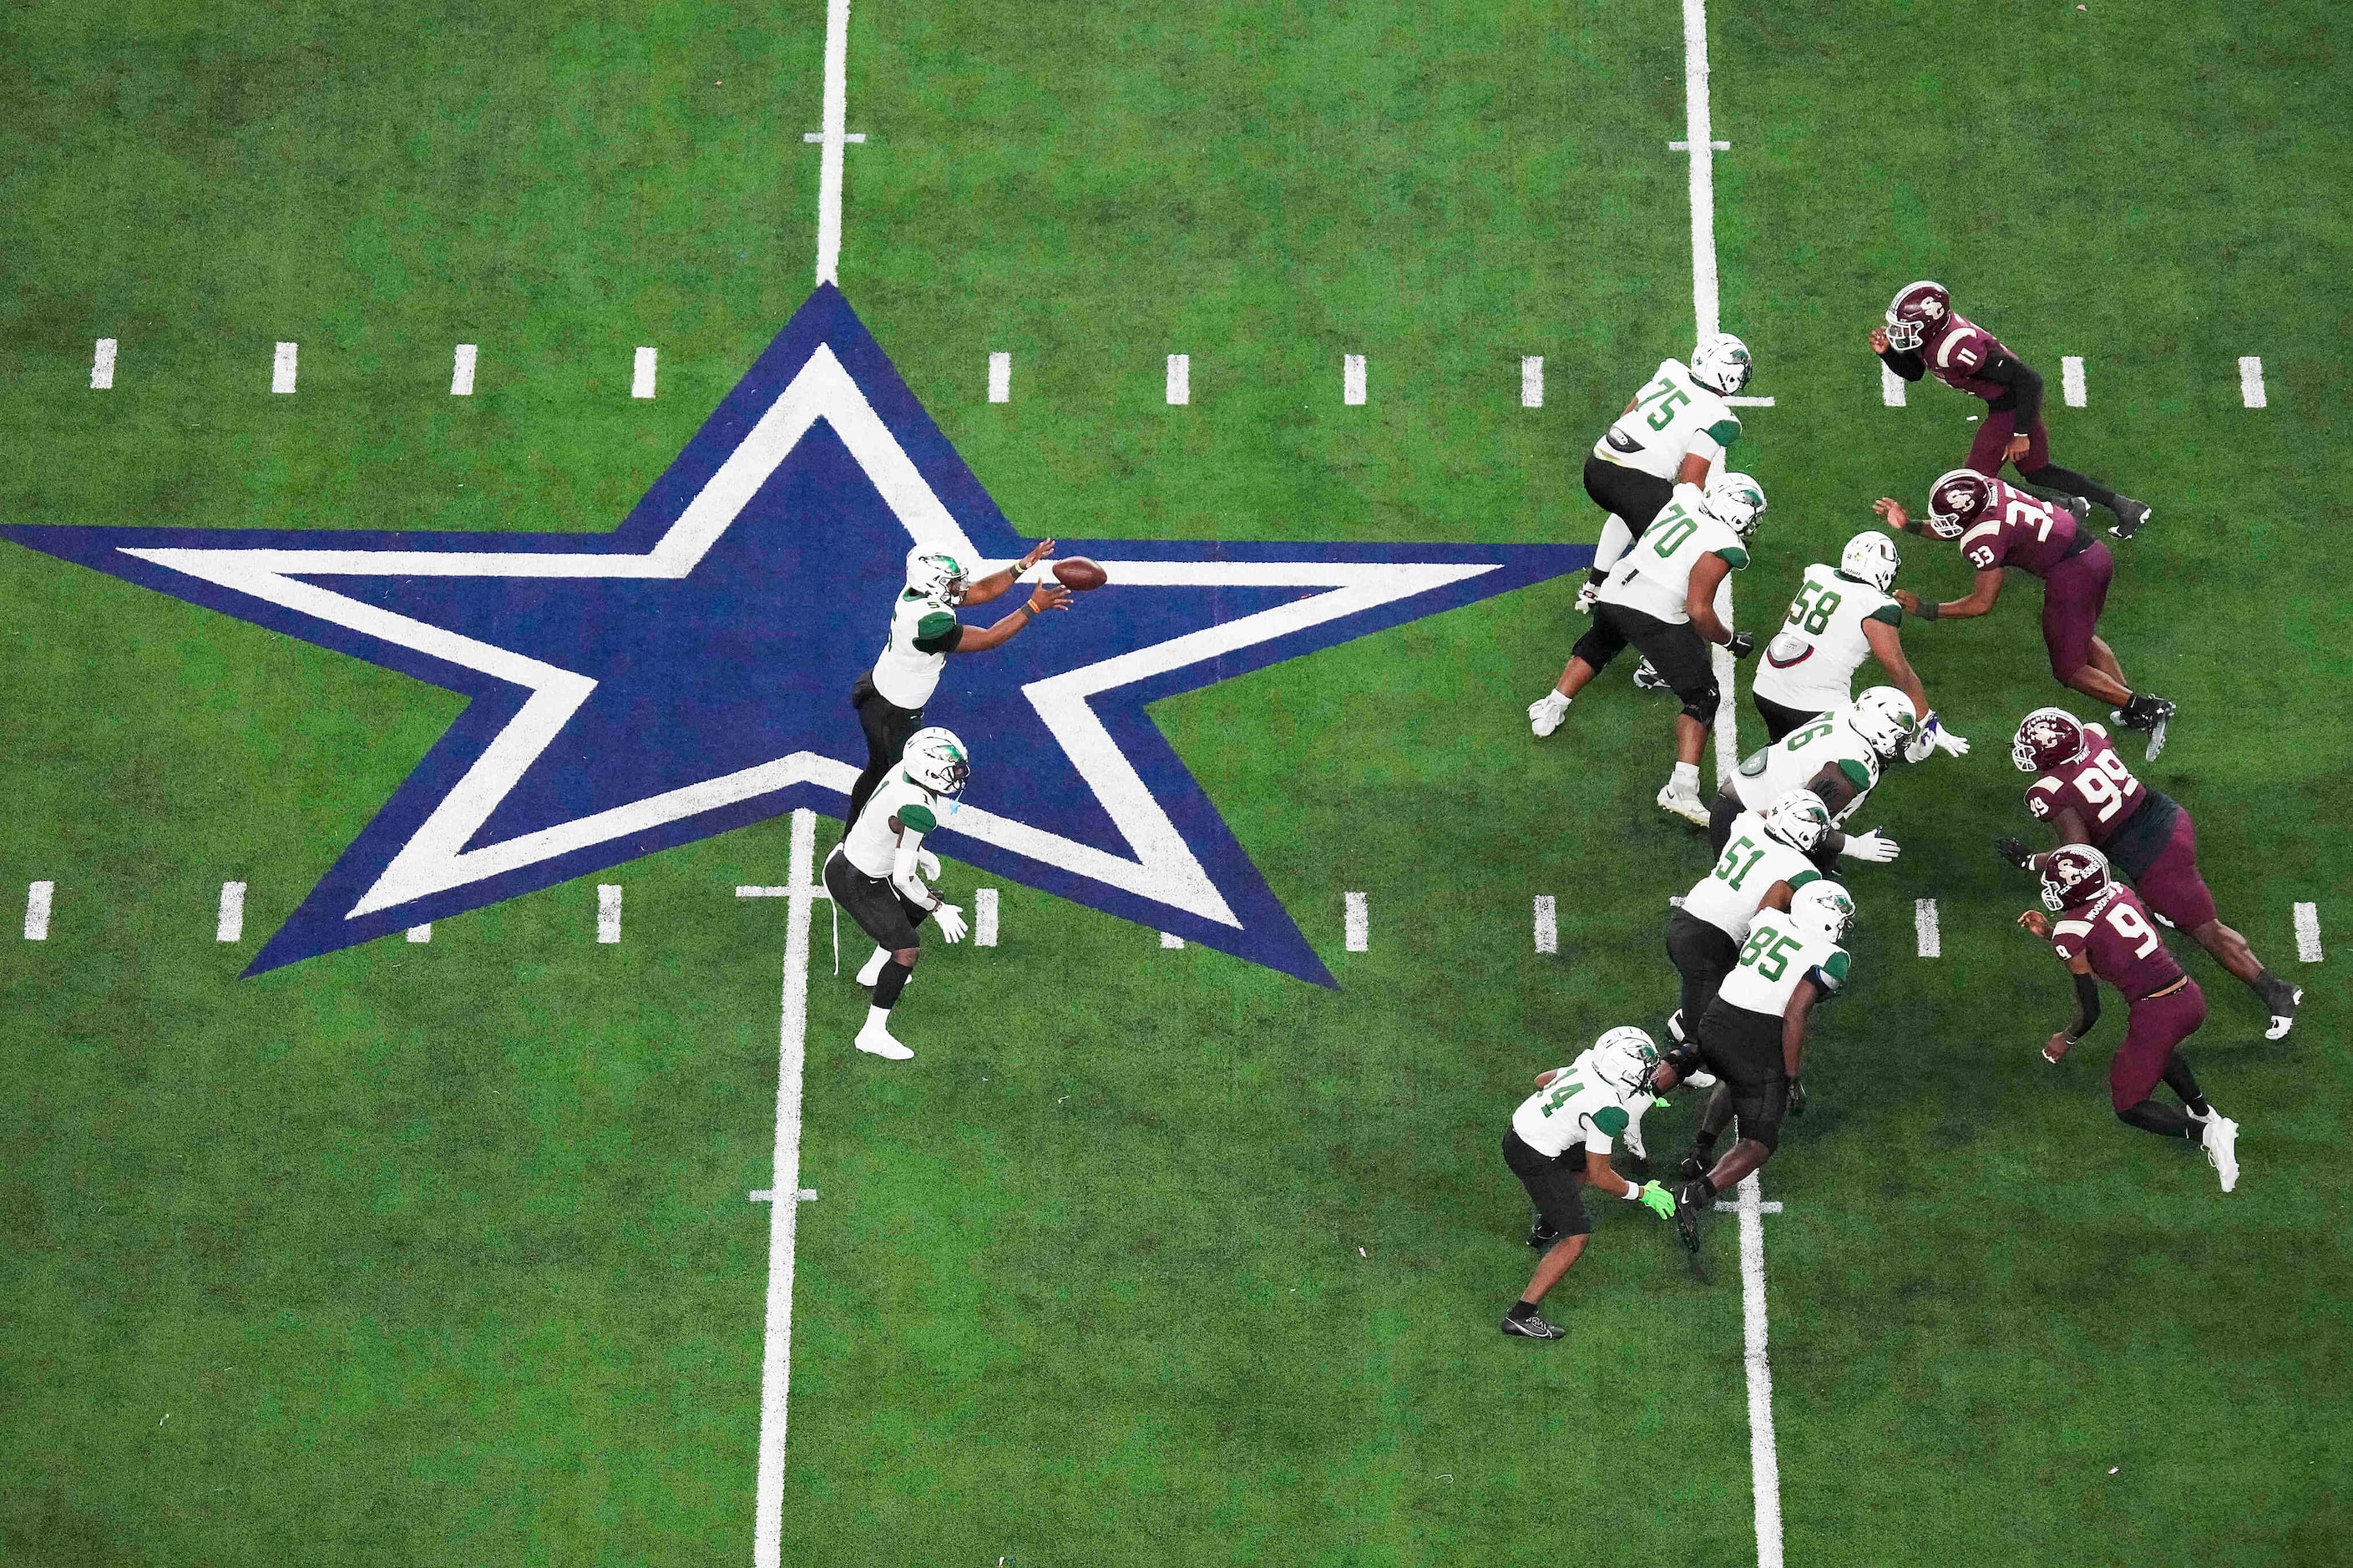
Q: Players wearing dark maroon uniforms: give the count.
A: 4